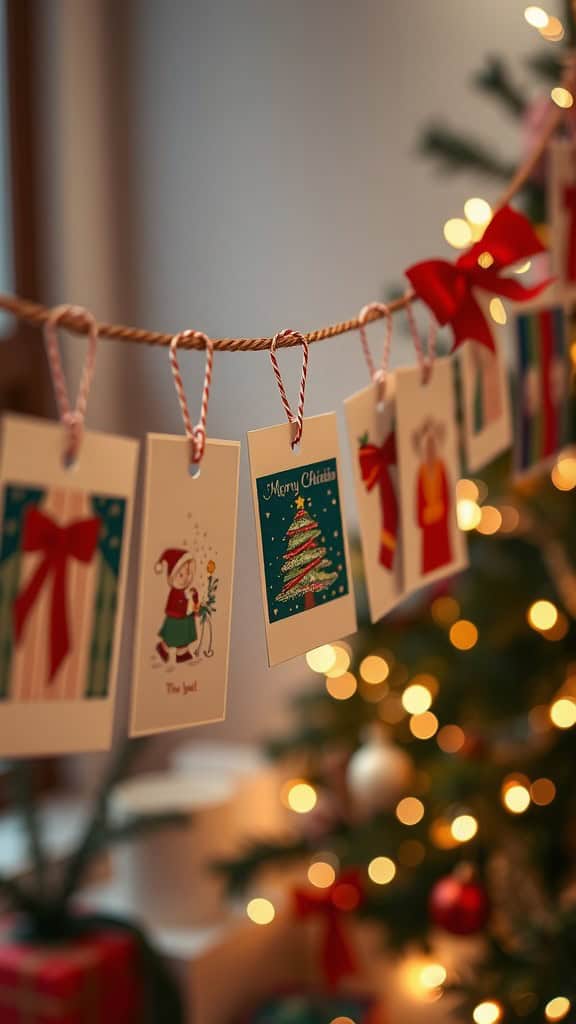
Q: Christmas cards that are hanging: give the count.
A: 8